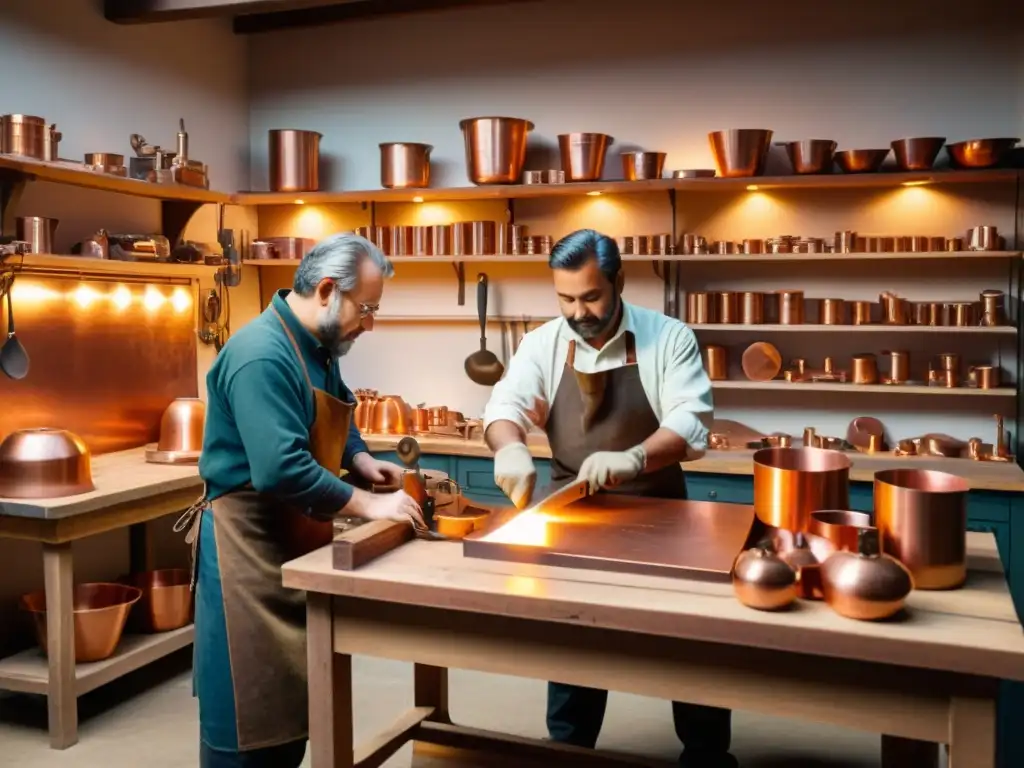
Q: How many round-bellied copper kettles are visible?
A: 2